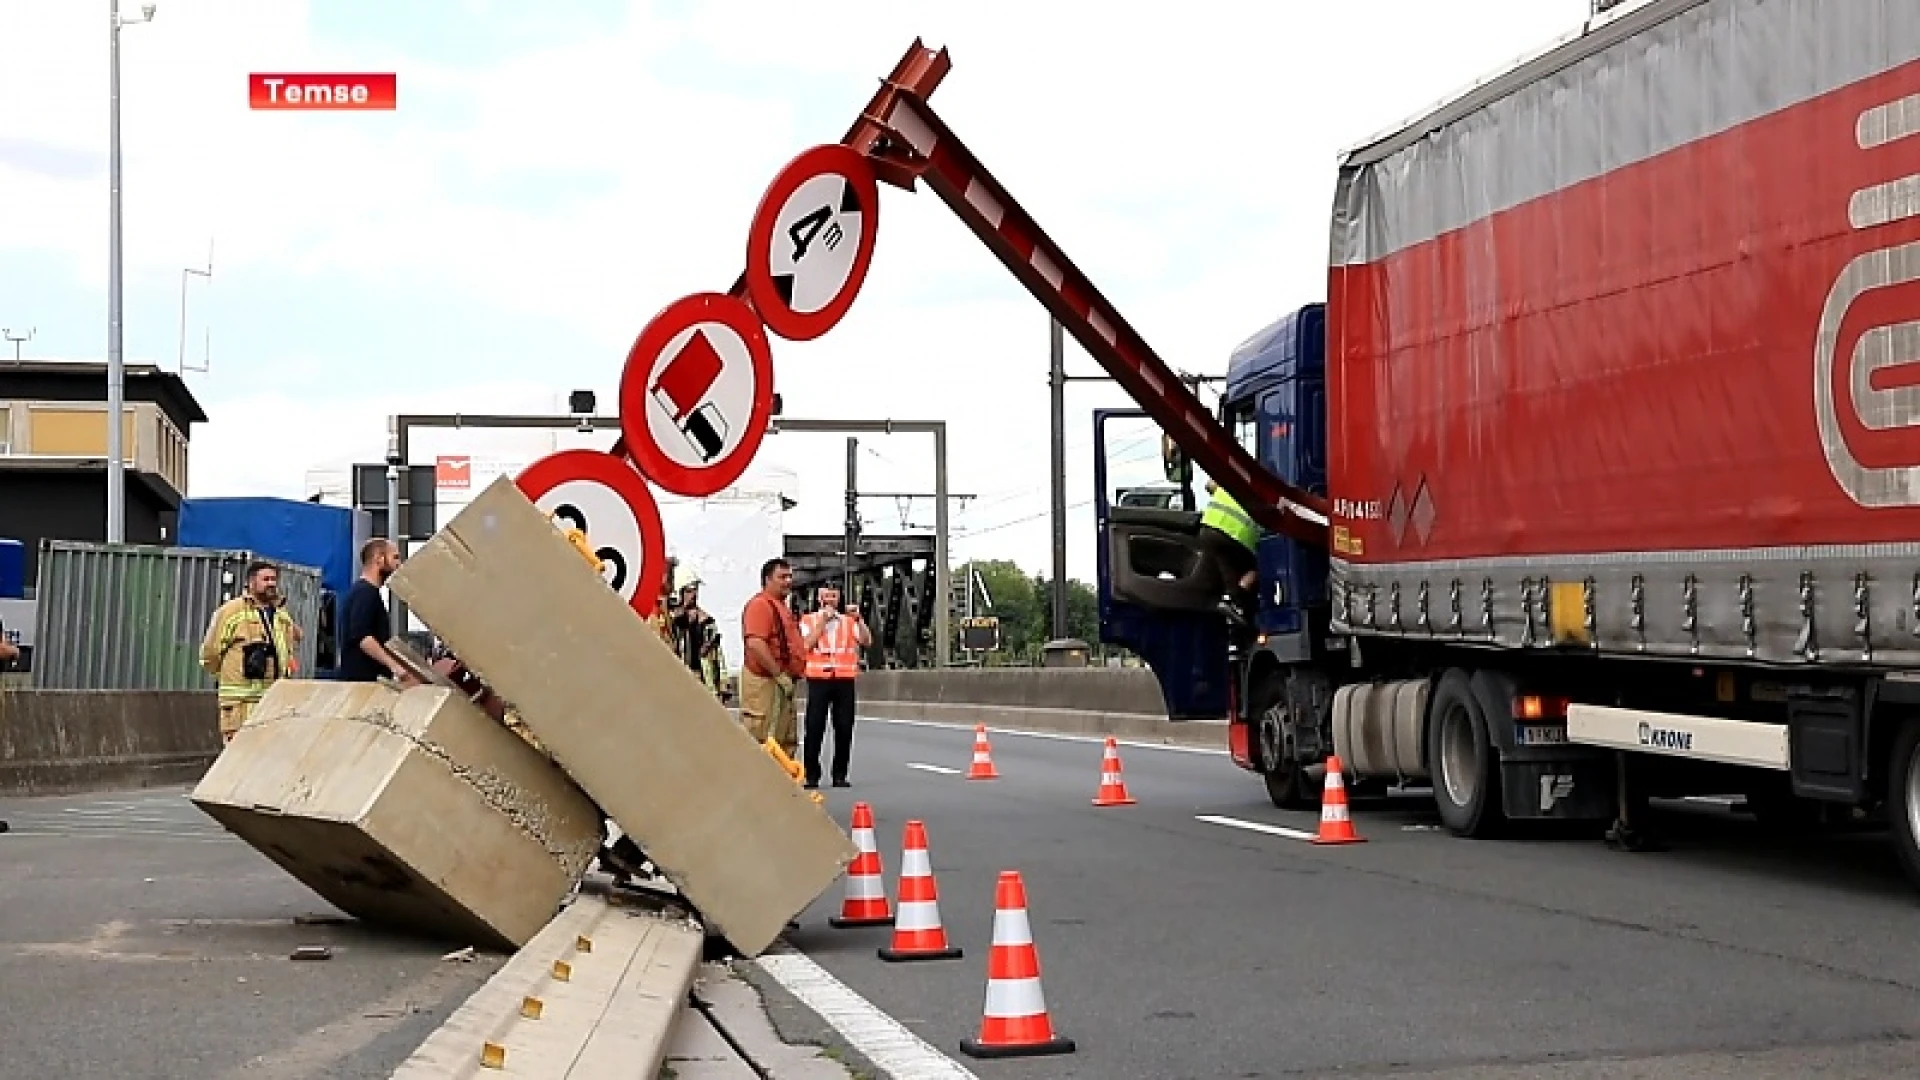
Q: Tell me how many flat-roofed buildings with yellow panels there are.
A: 1